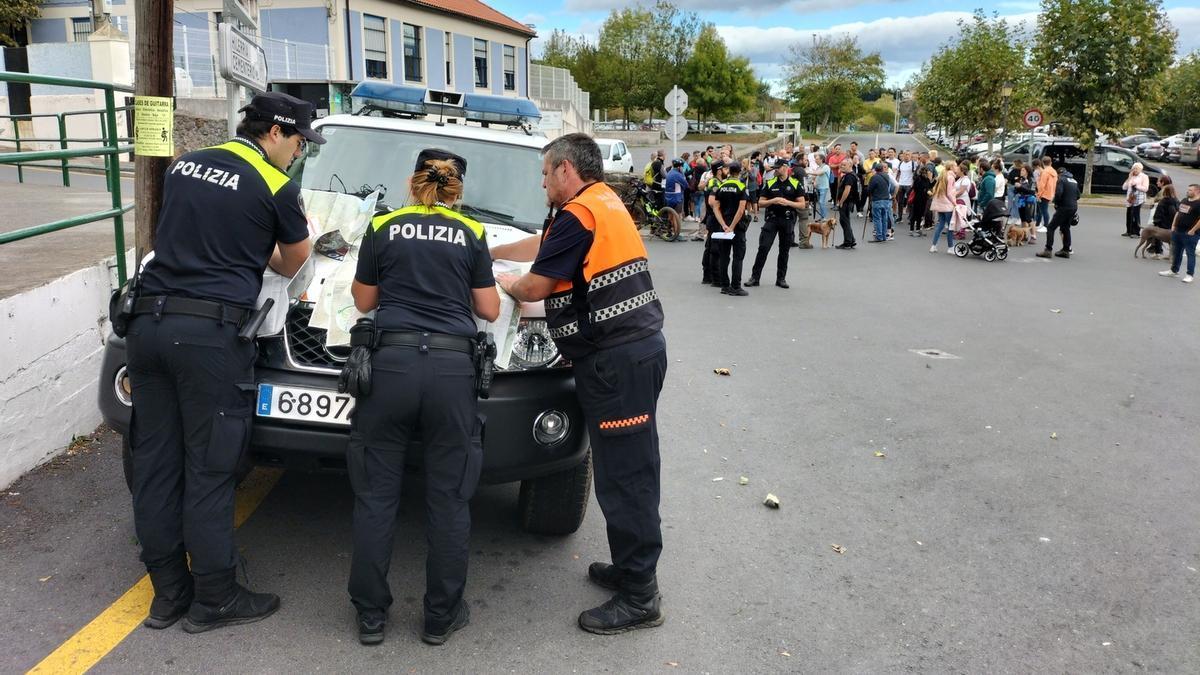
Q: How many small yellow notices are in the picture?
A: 1